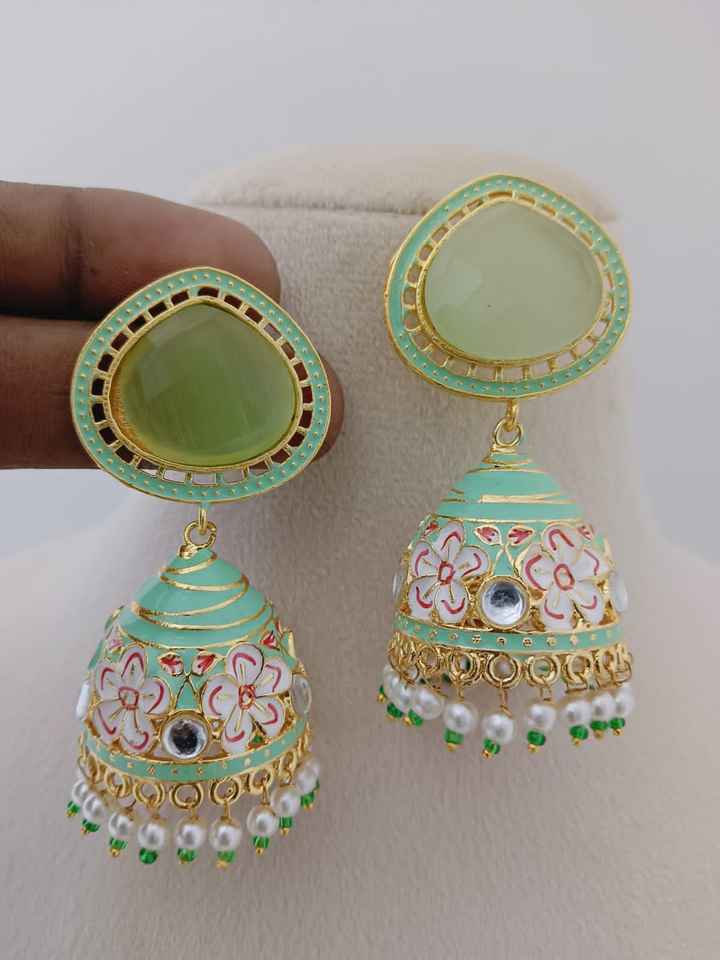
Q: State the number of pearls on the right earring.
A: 9